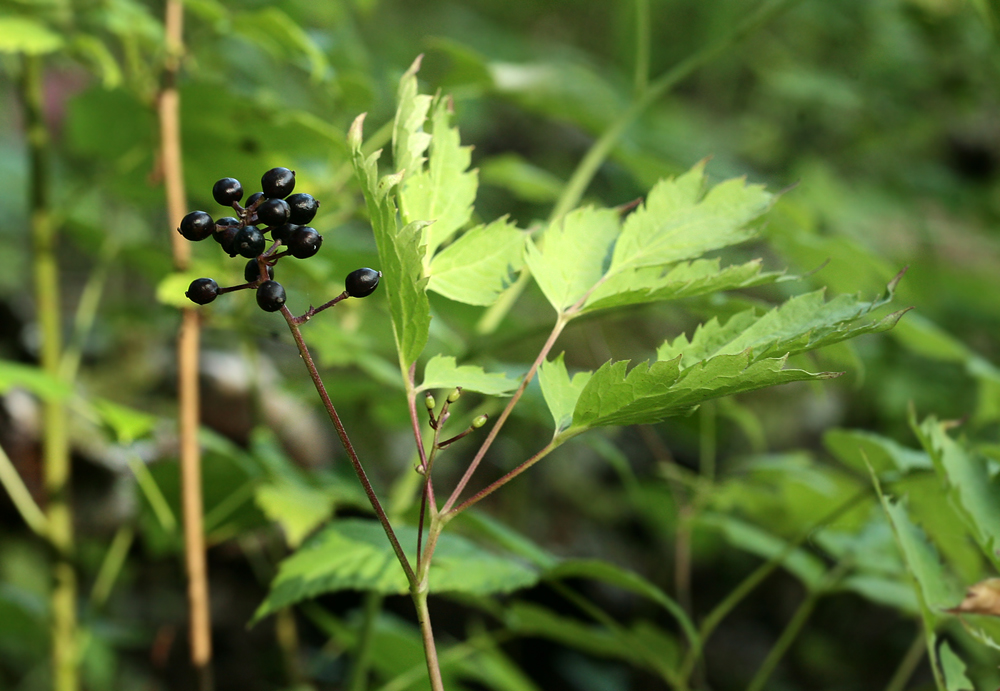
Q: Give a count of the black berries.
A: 15